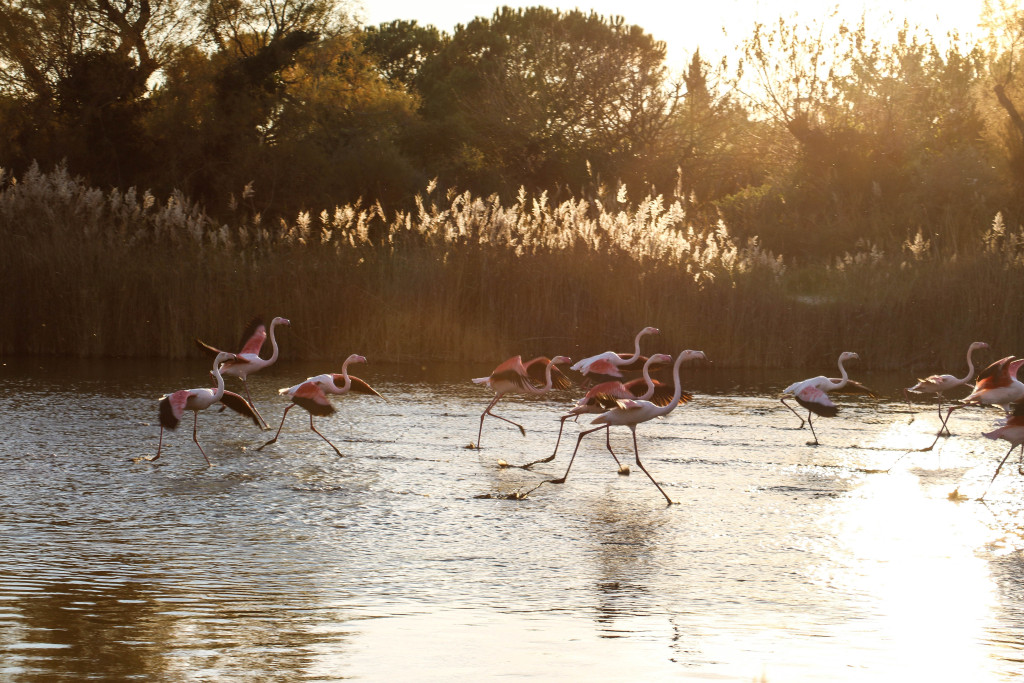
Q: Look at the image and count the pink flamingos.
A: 11